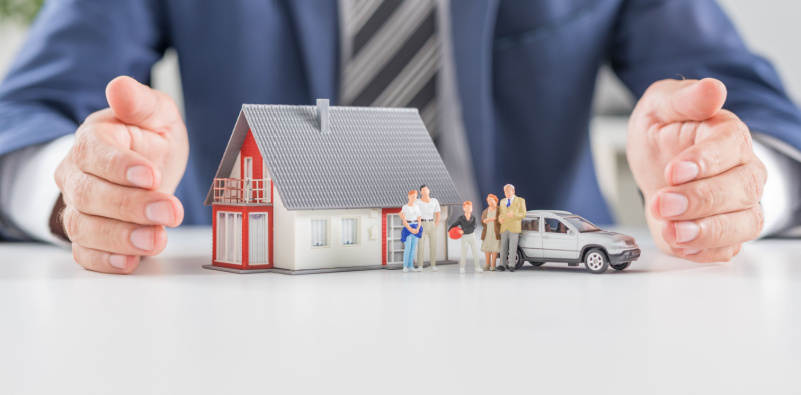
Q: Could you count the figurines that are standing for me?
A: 5